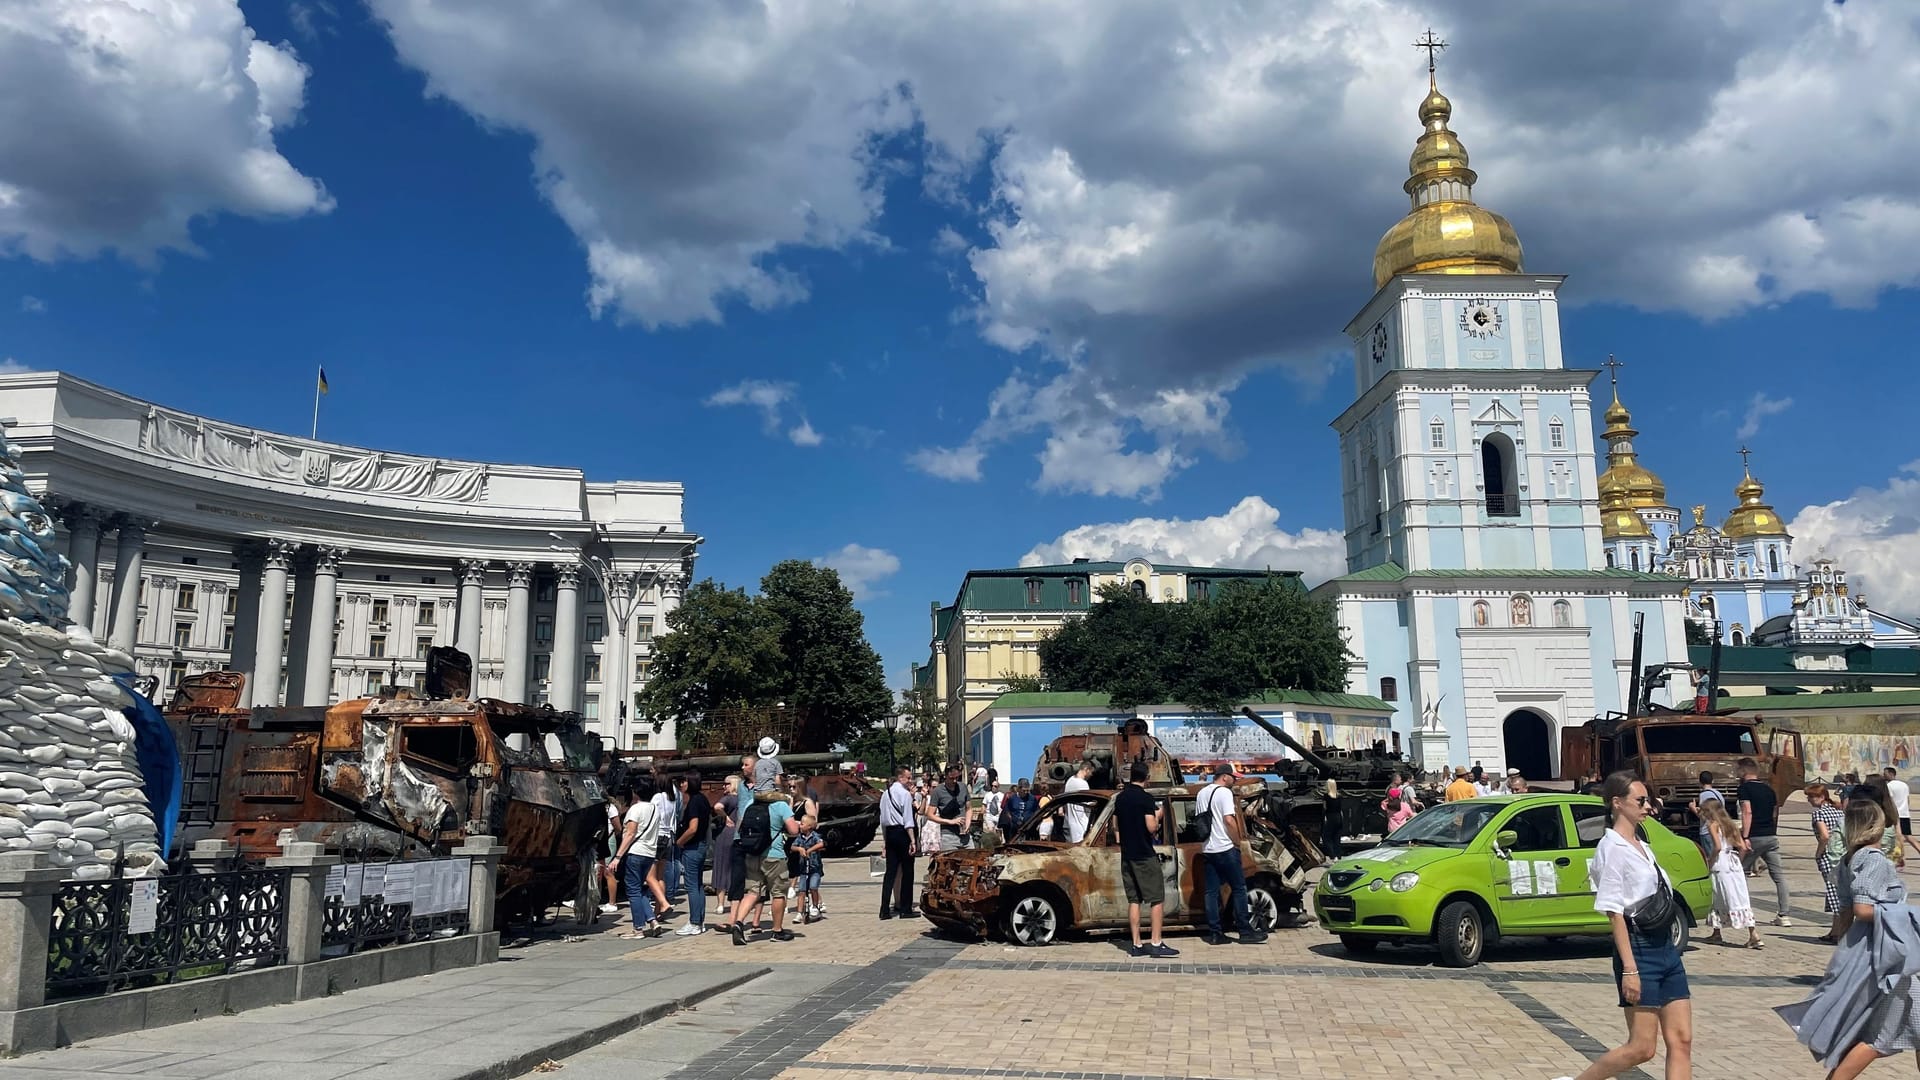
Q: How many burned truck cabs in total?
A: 2